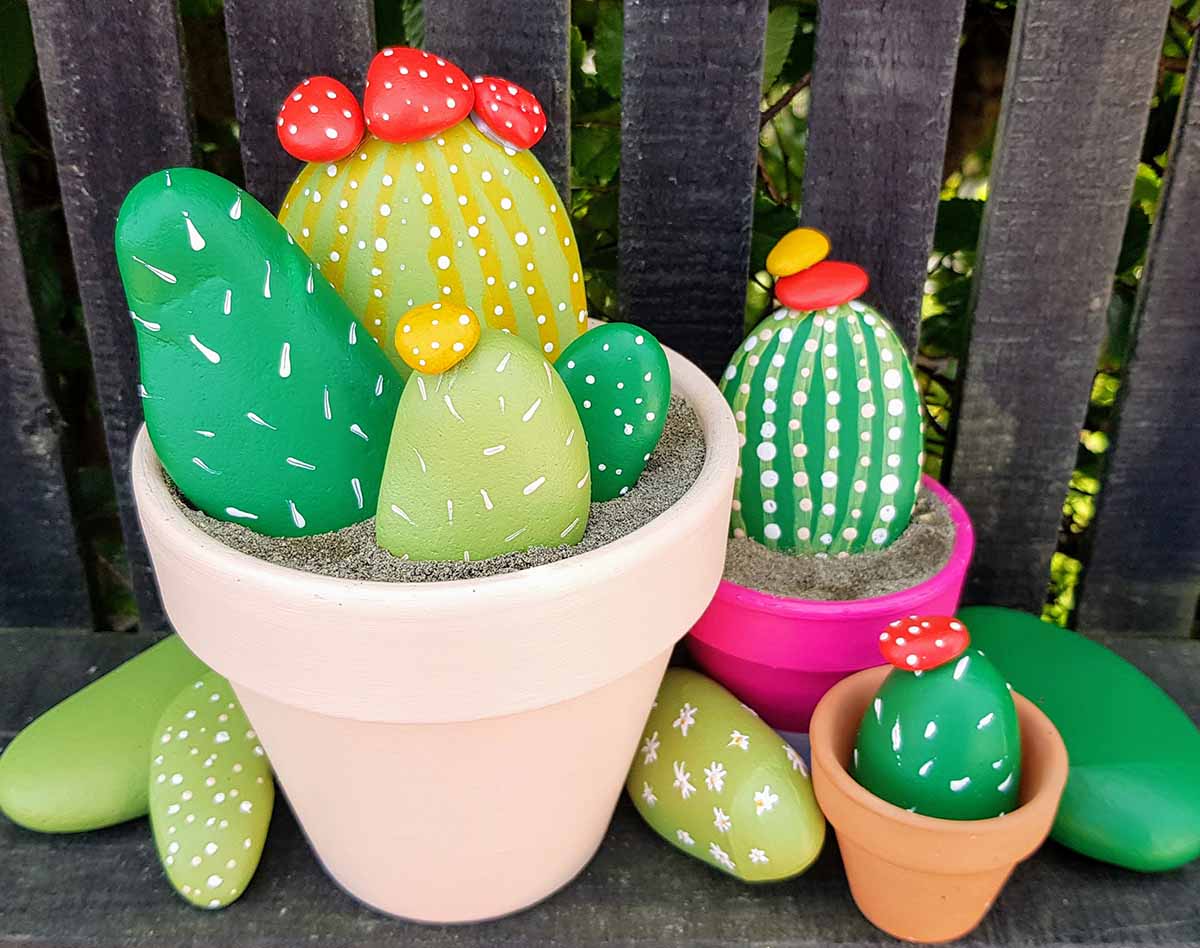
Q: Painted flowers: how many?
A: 12